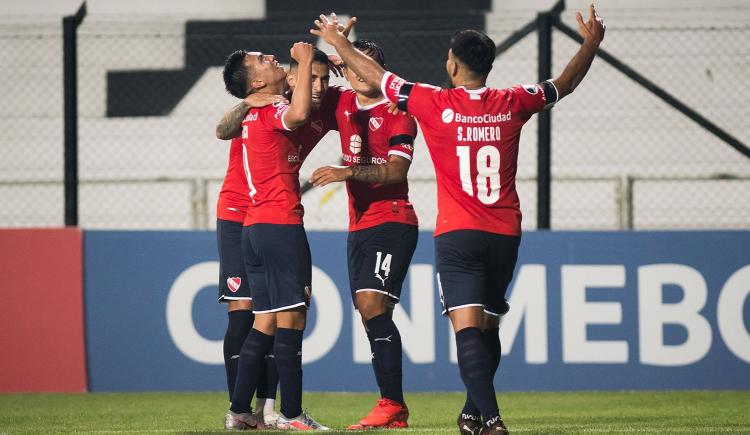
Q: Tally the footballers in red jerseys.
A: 4